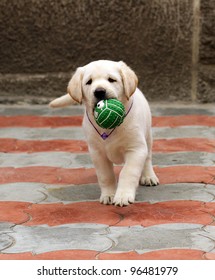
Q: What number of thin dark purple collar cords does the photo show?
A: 1